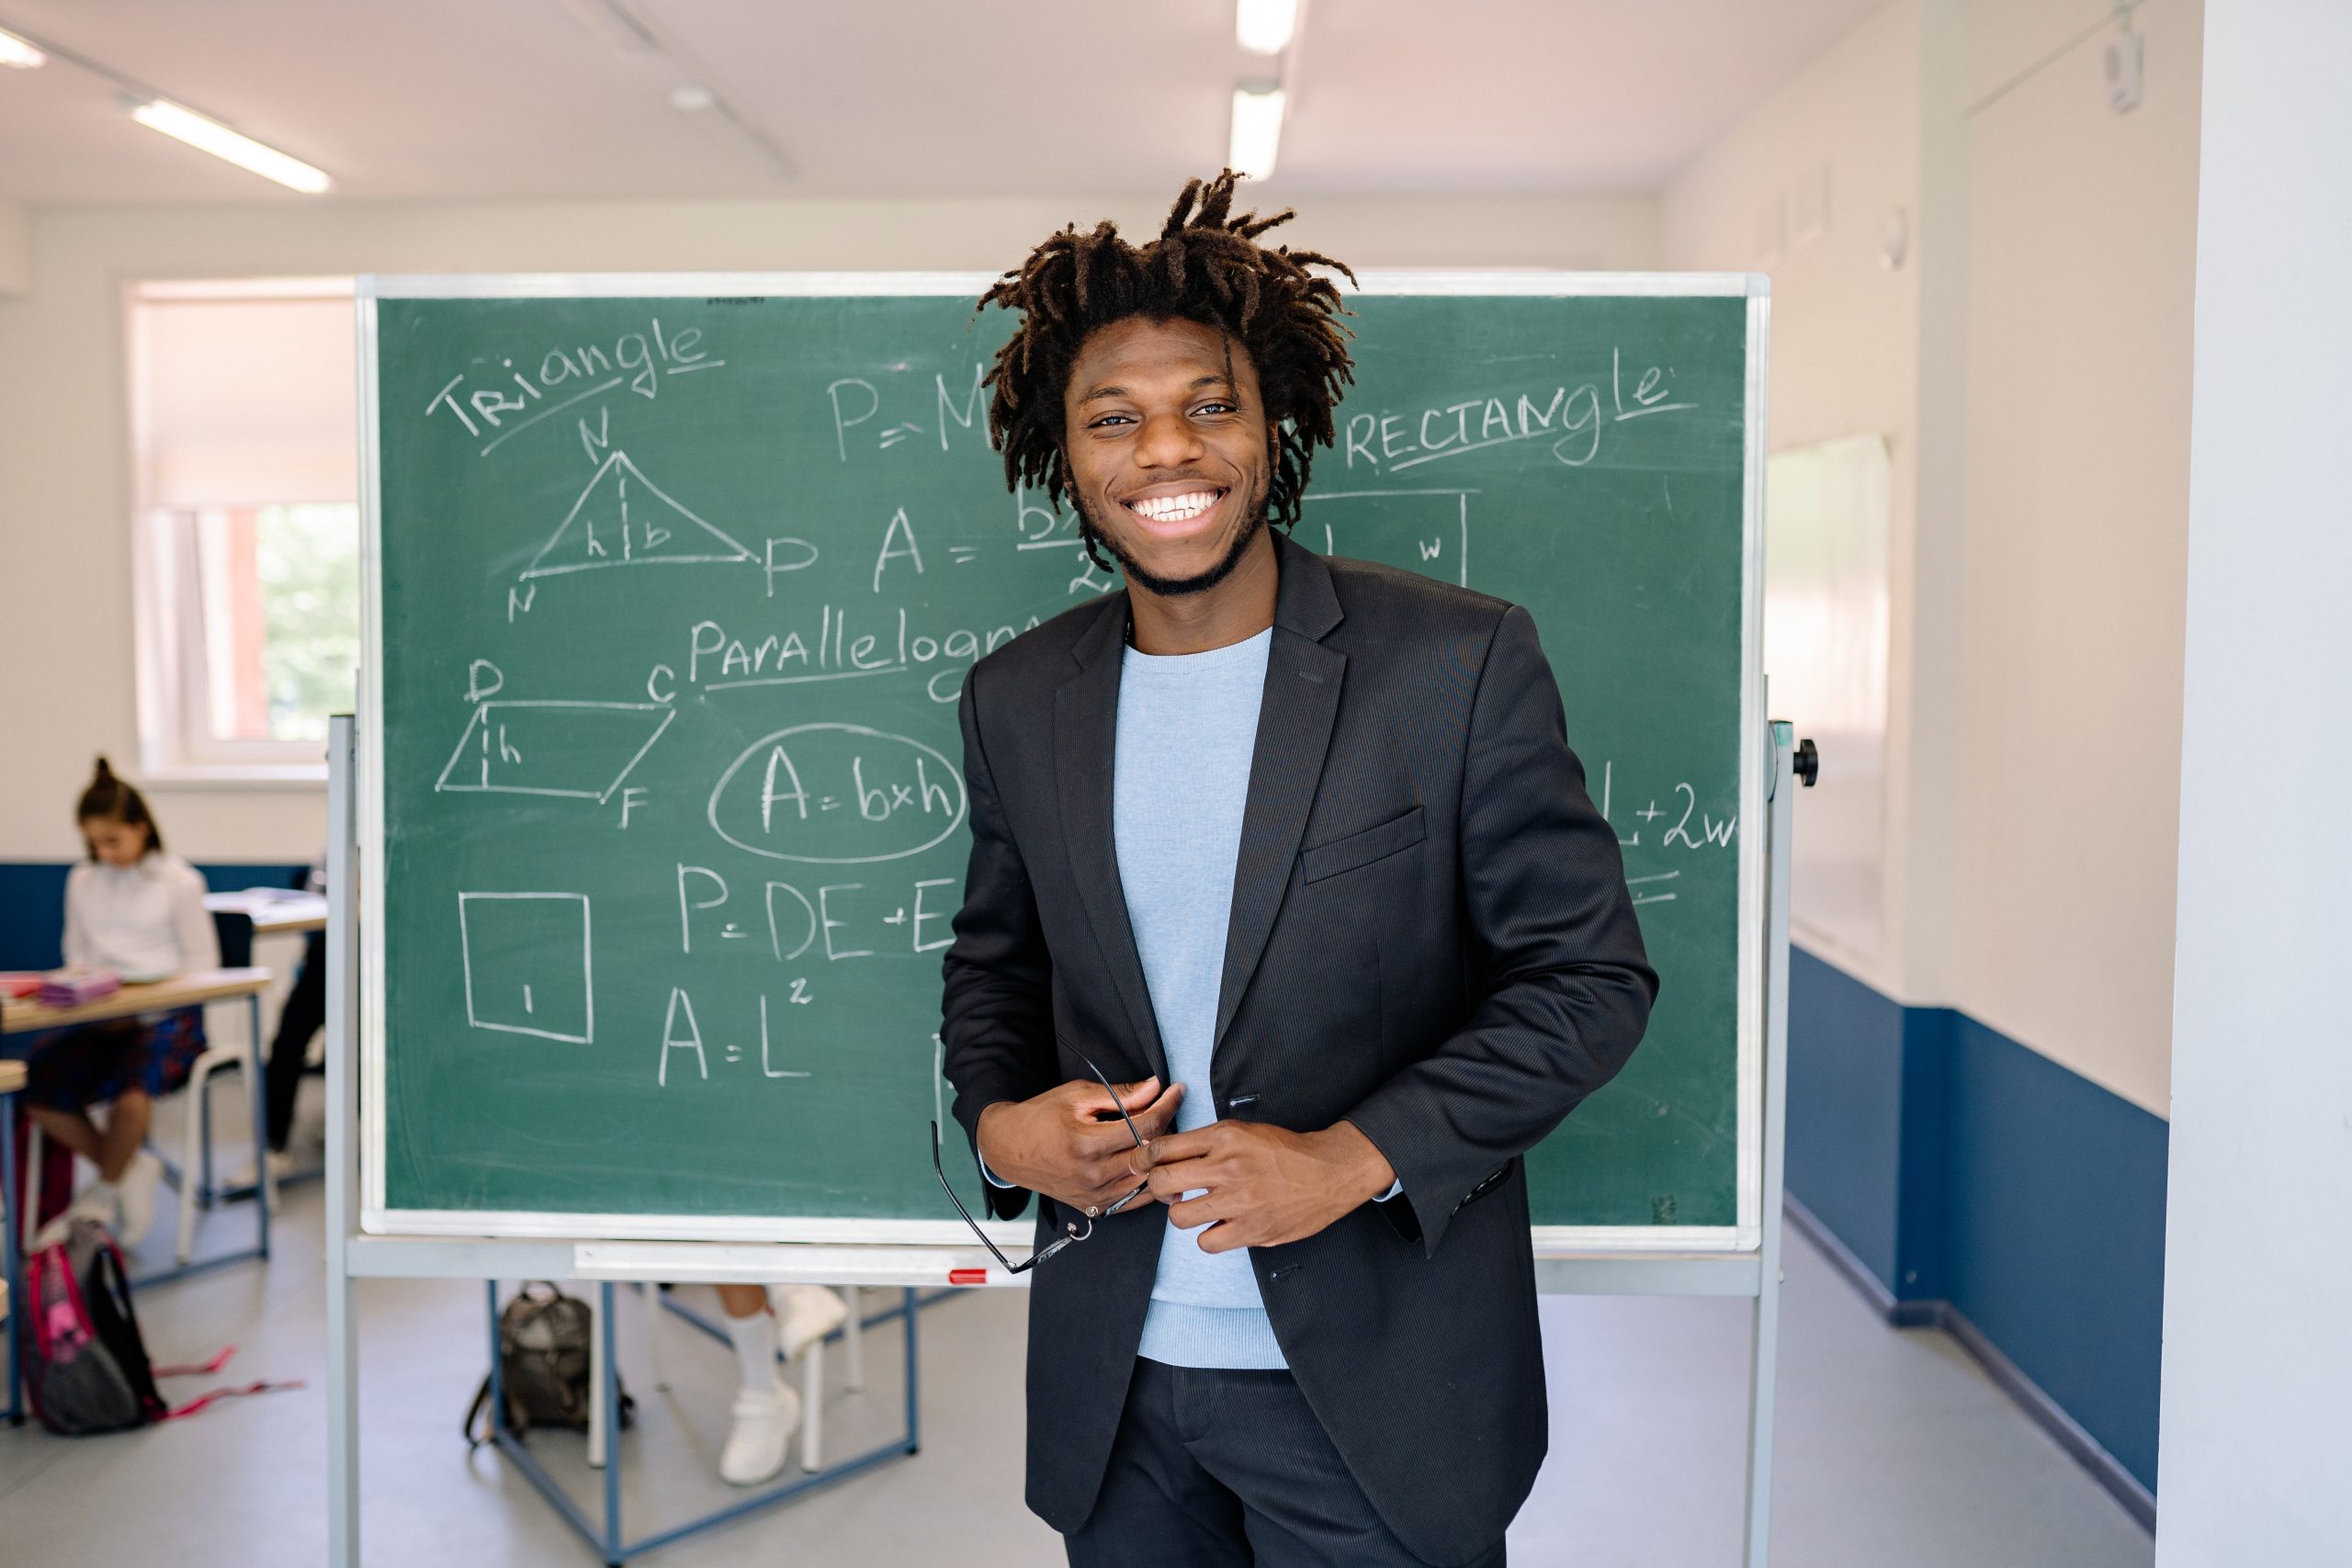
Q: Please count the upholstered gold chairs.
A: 0